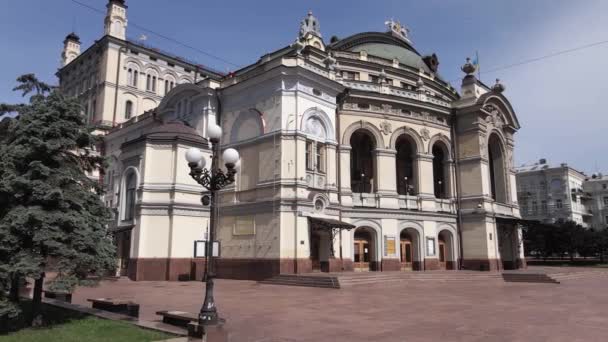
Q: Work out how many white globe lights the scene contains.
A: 5